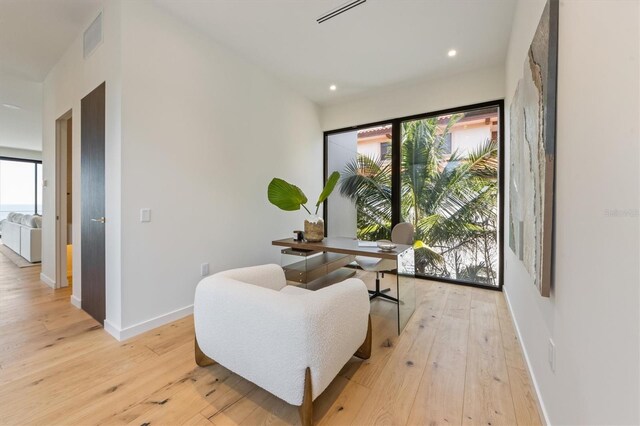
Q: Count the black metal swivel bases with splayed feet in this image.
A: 1